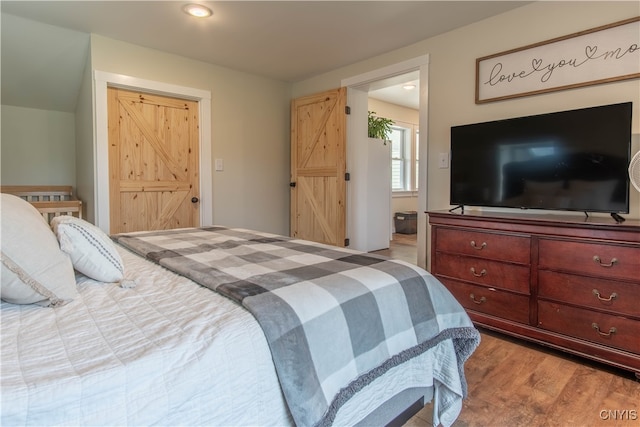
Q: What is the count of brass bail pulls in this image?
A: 6